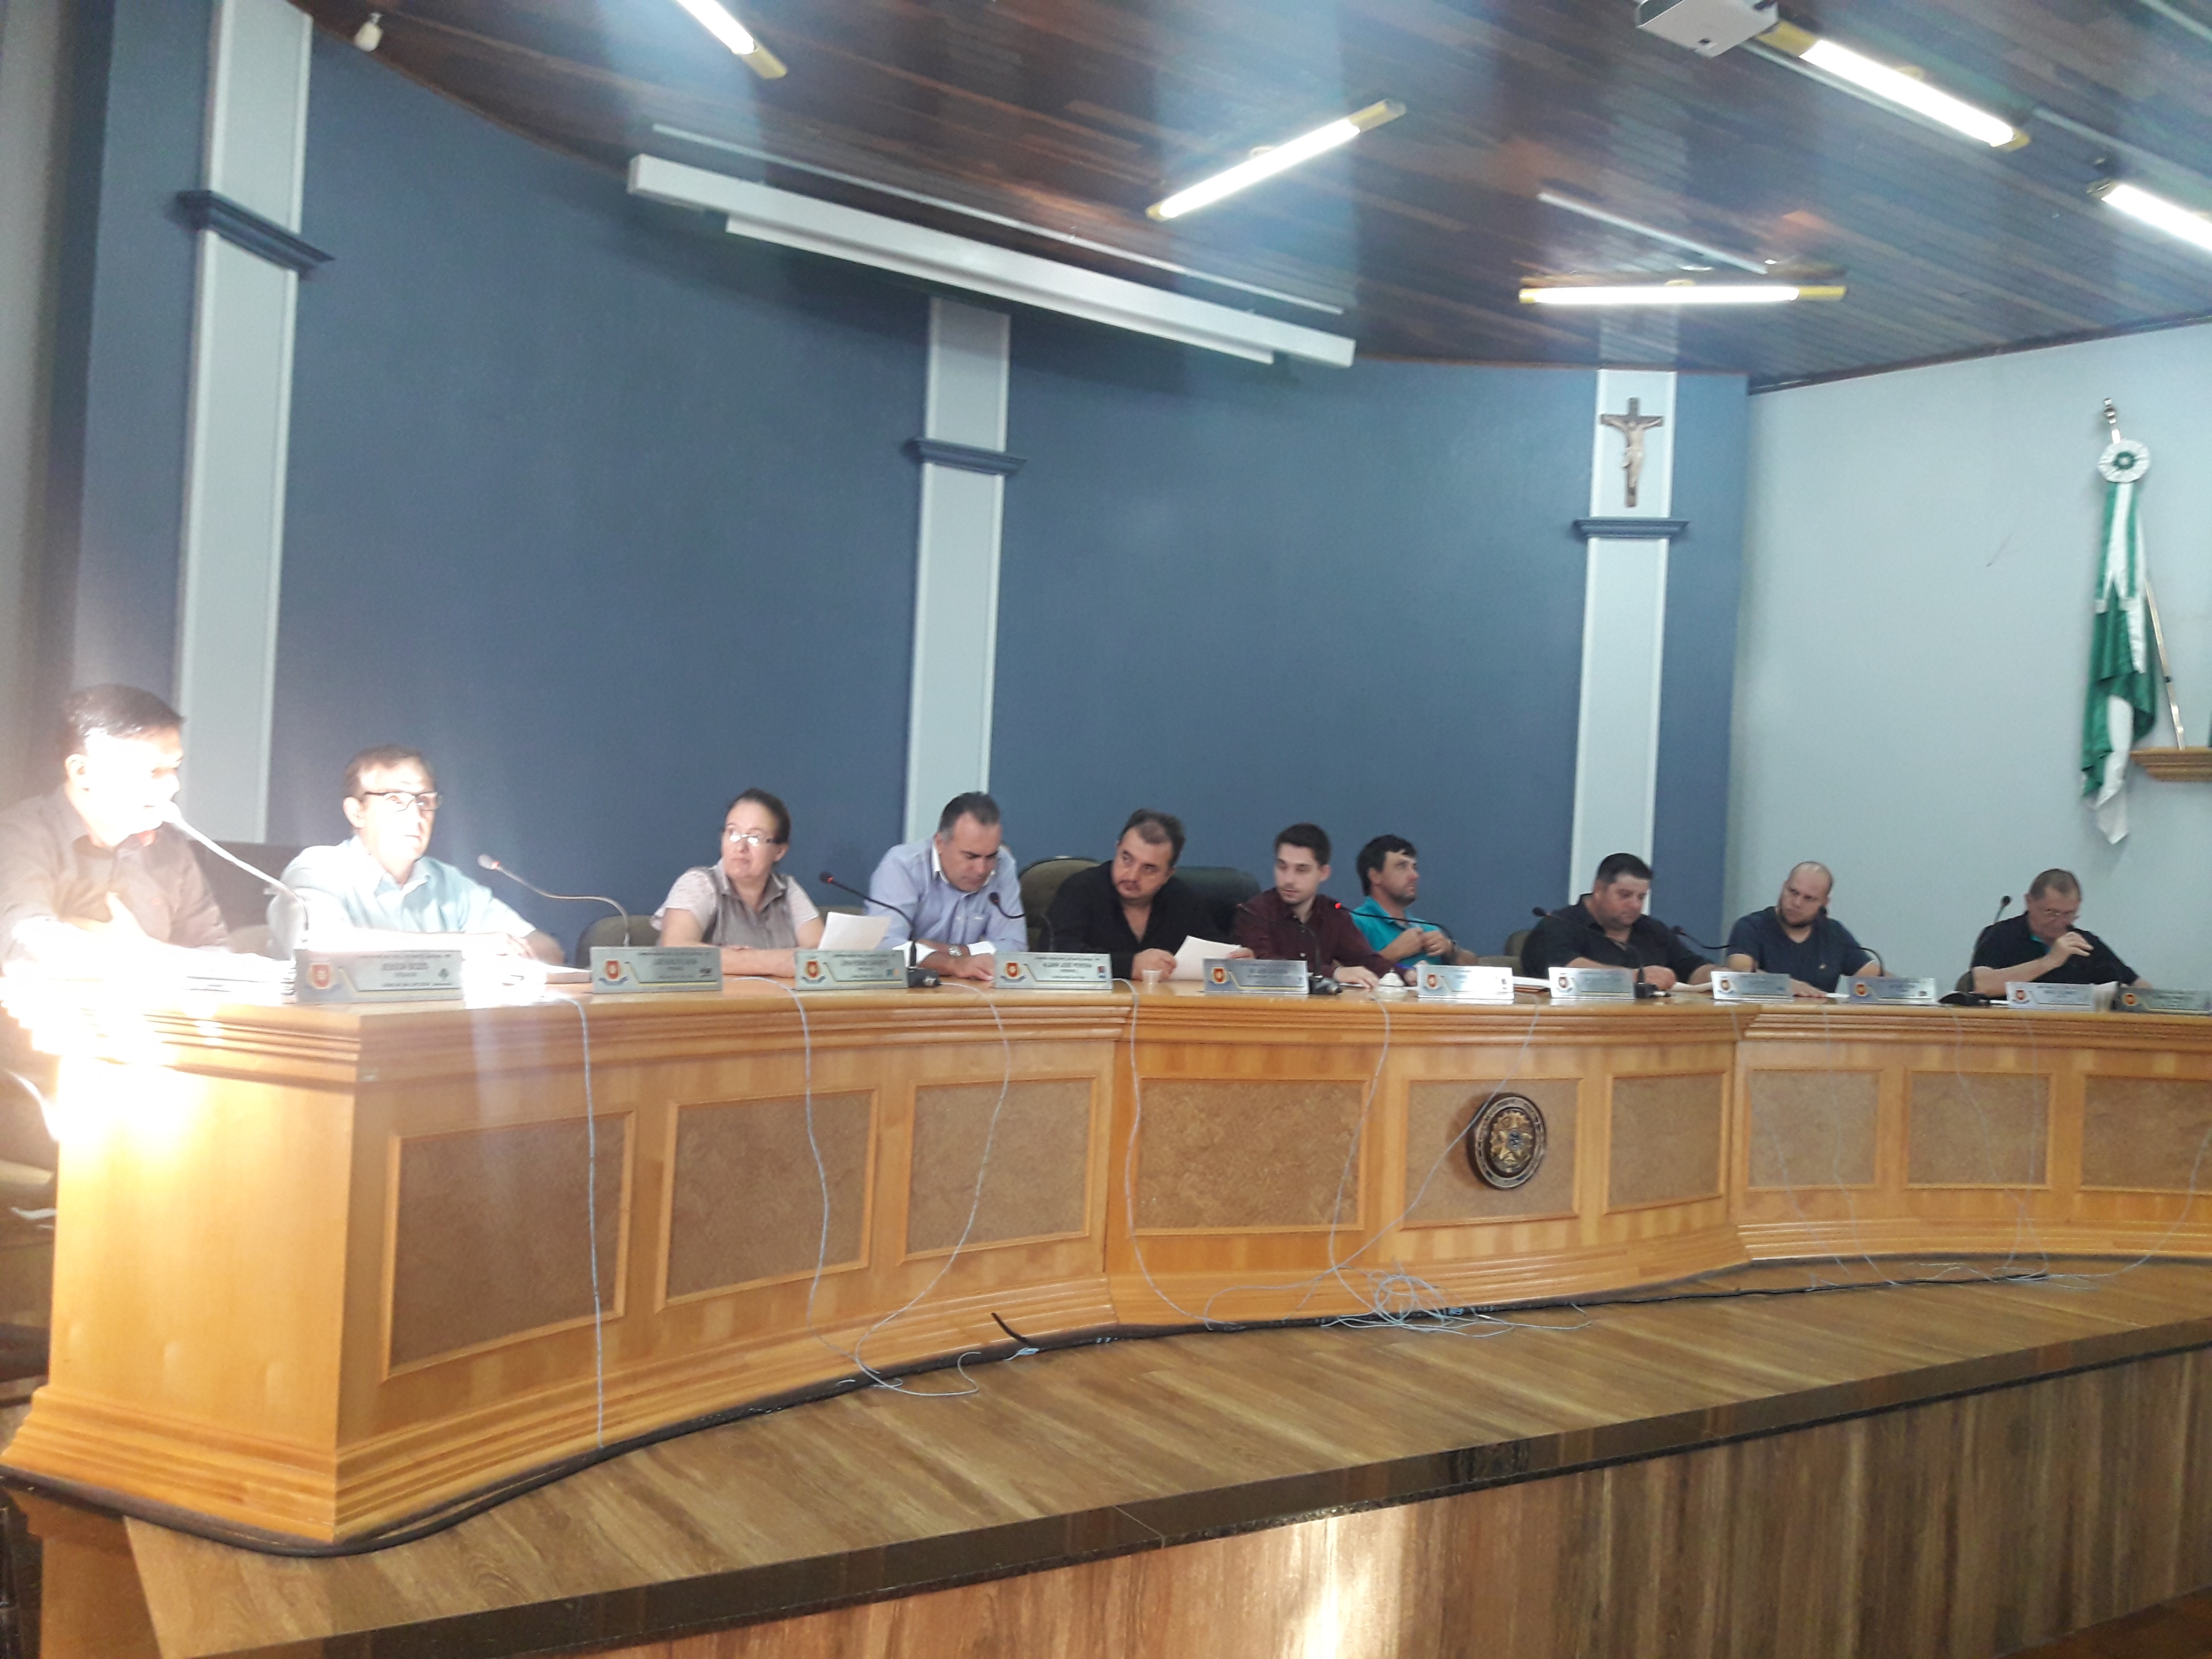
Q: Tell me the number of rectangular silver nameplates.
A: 11